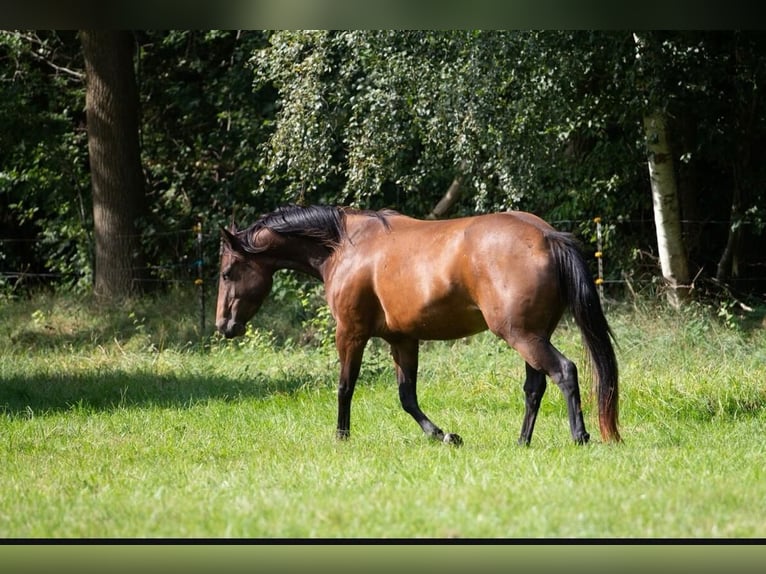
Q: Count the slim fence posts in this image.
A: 2